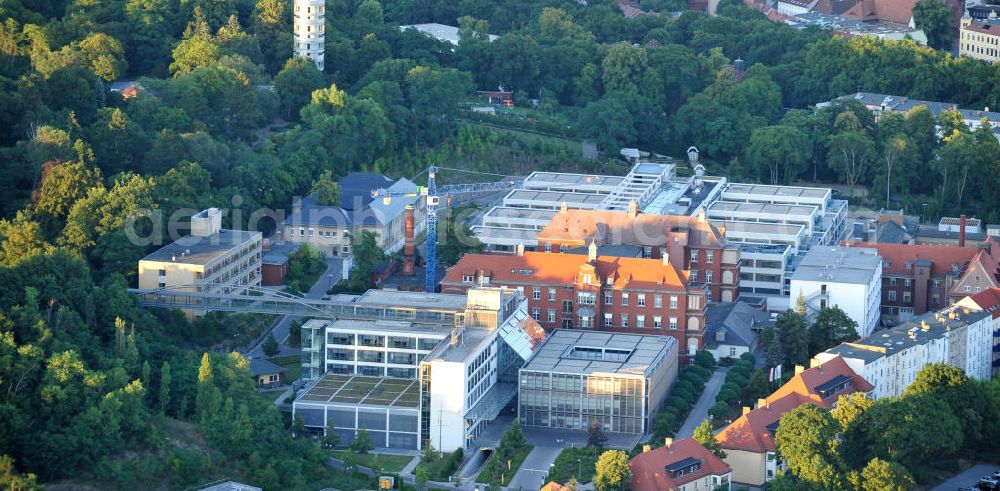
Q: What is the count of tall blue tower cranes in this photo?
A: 1